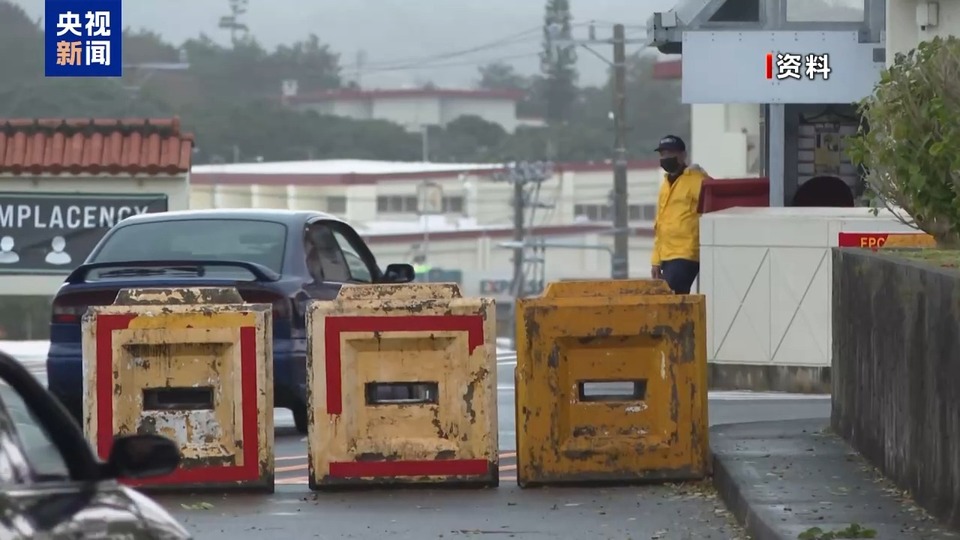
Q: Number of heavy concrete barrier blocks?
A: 3